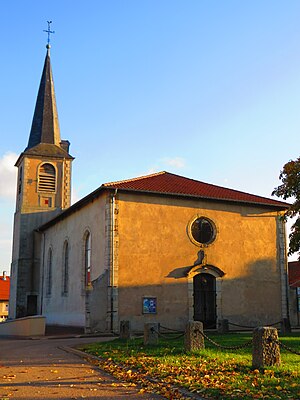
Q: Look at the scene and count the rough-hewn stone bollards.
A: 6